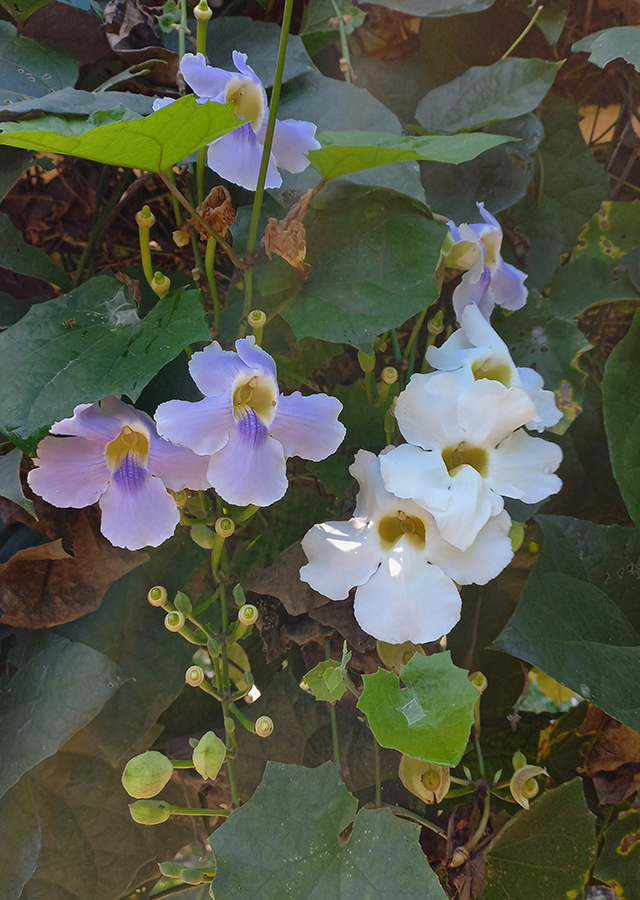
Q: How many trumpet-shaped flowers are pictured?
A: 7